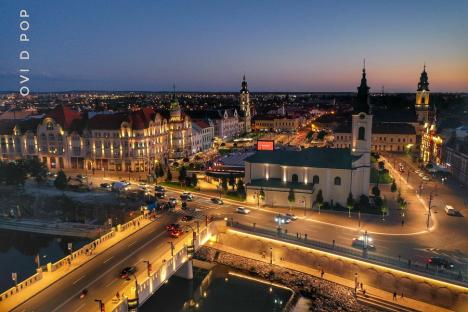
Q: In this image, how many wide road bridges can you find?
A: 1